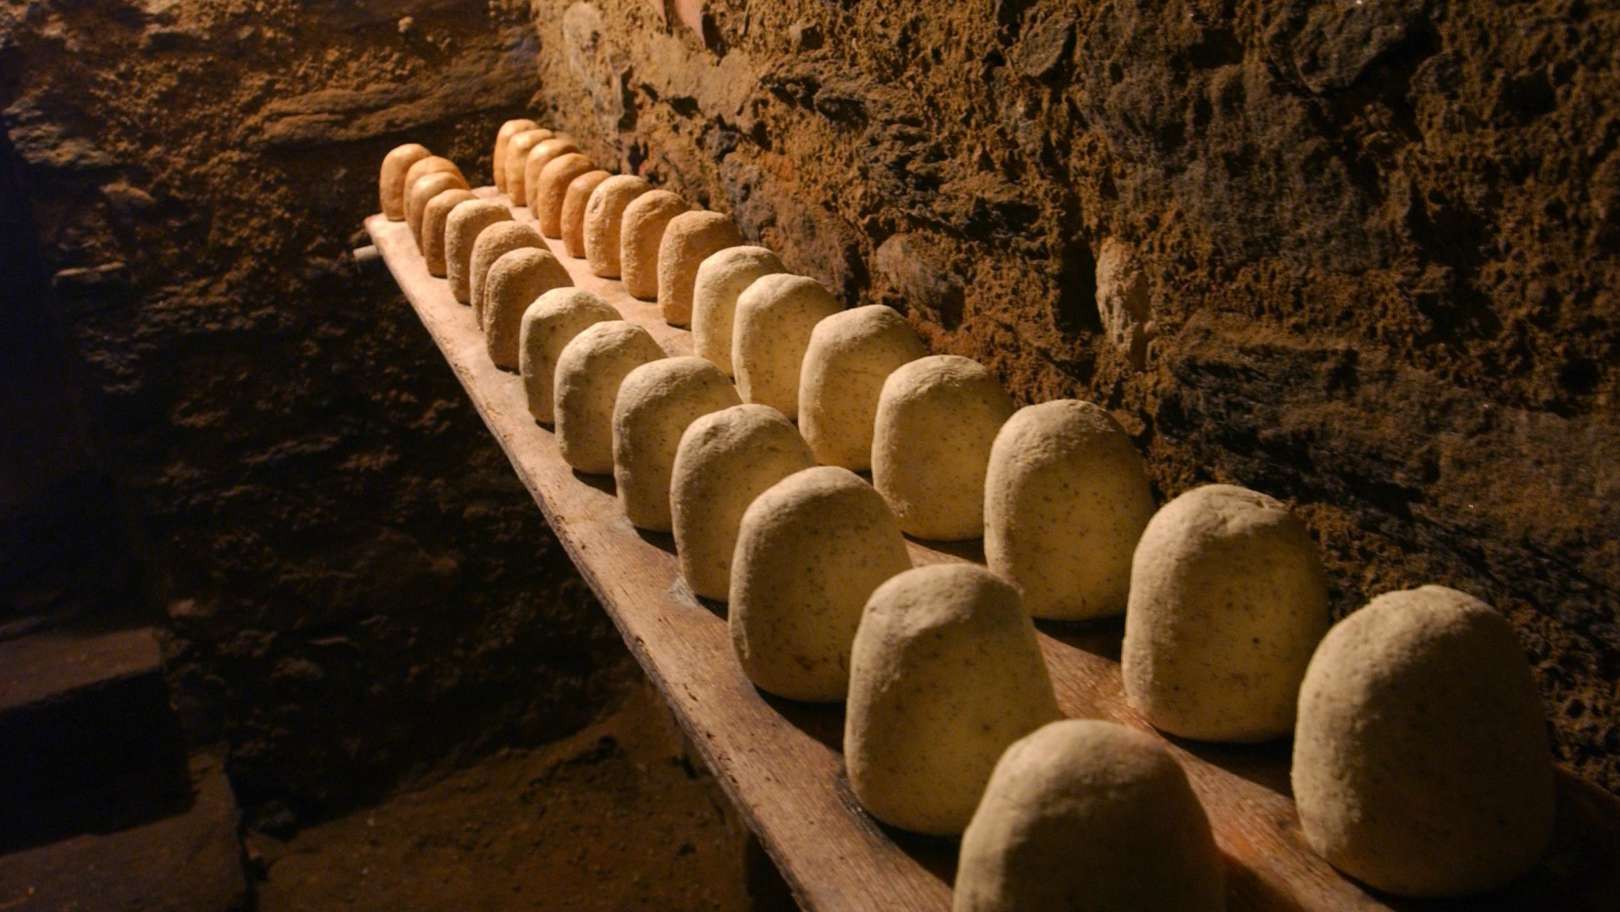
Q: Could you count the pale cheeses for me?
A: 14